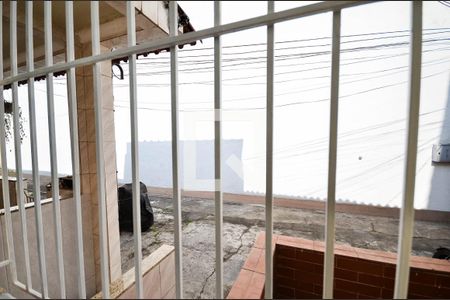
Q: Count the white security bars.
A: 12